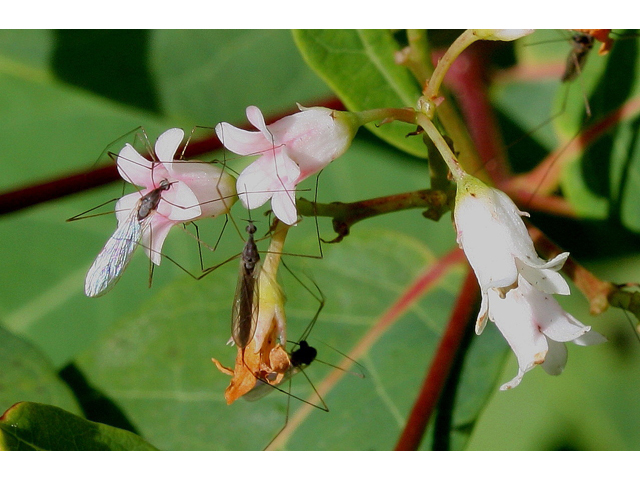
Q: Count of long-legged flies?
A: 4